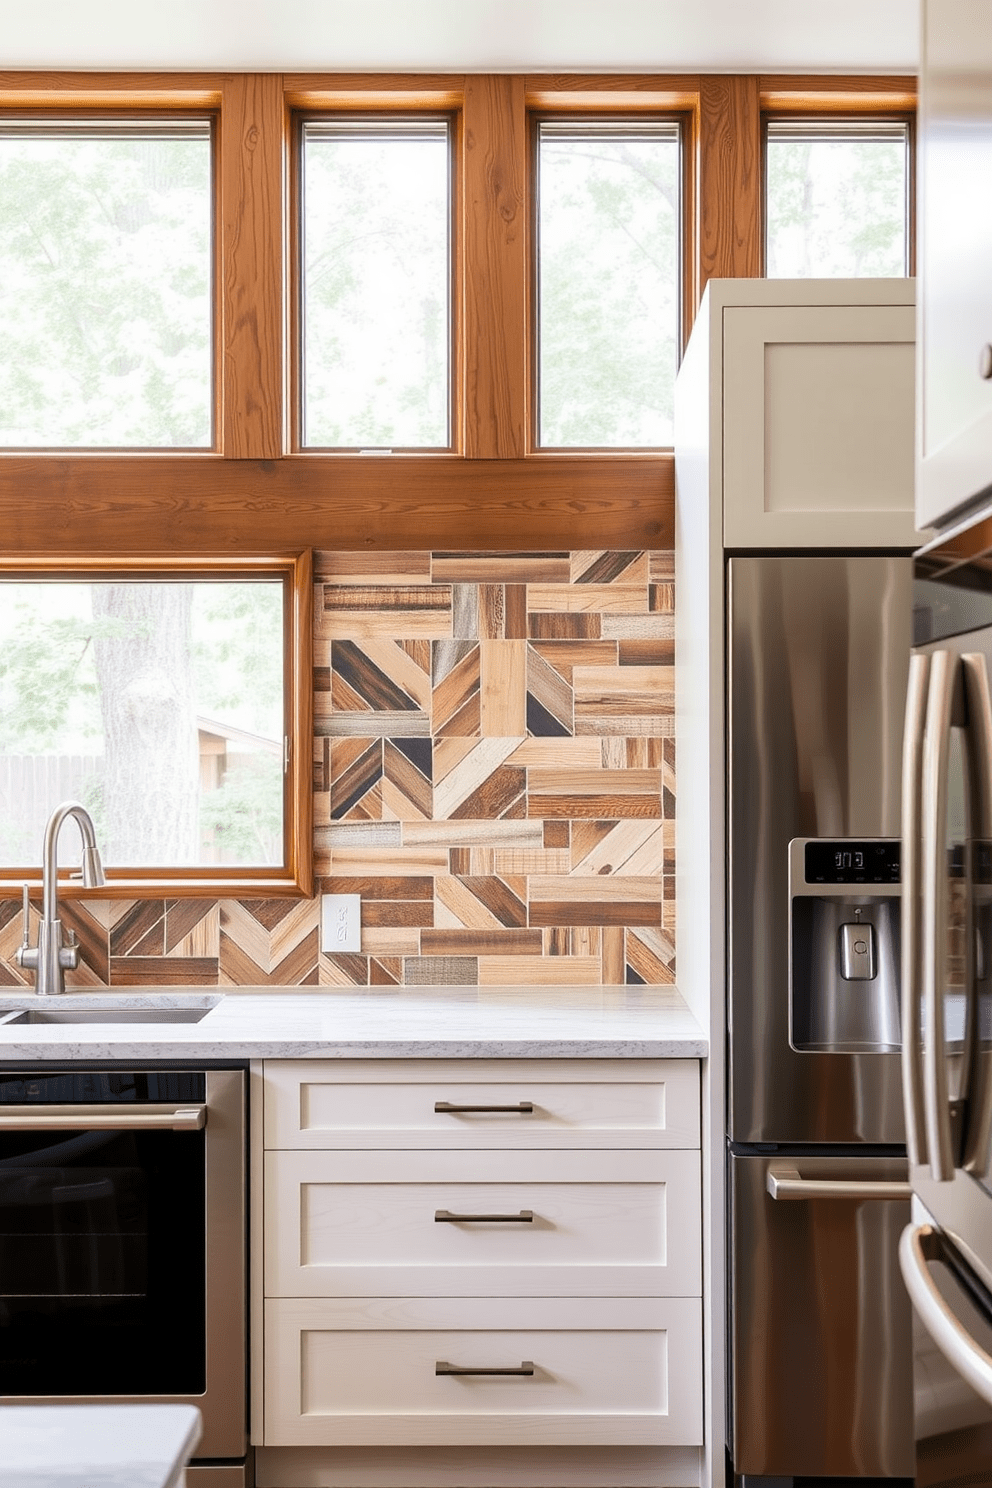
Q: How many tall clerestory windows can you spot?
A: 4